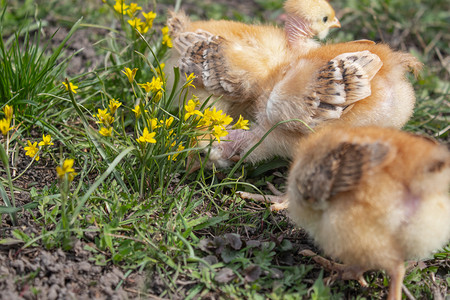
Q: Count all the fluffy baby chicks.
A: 3